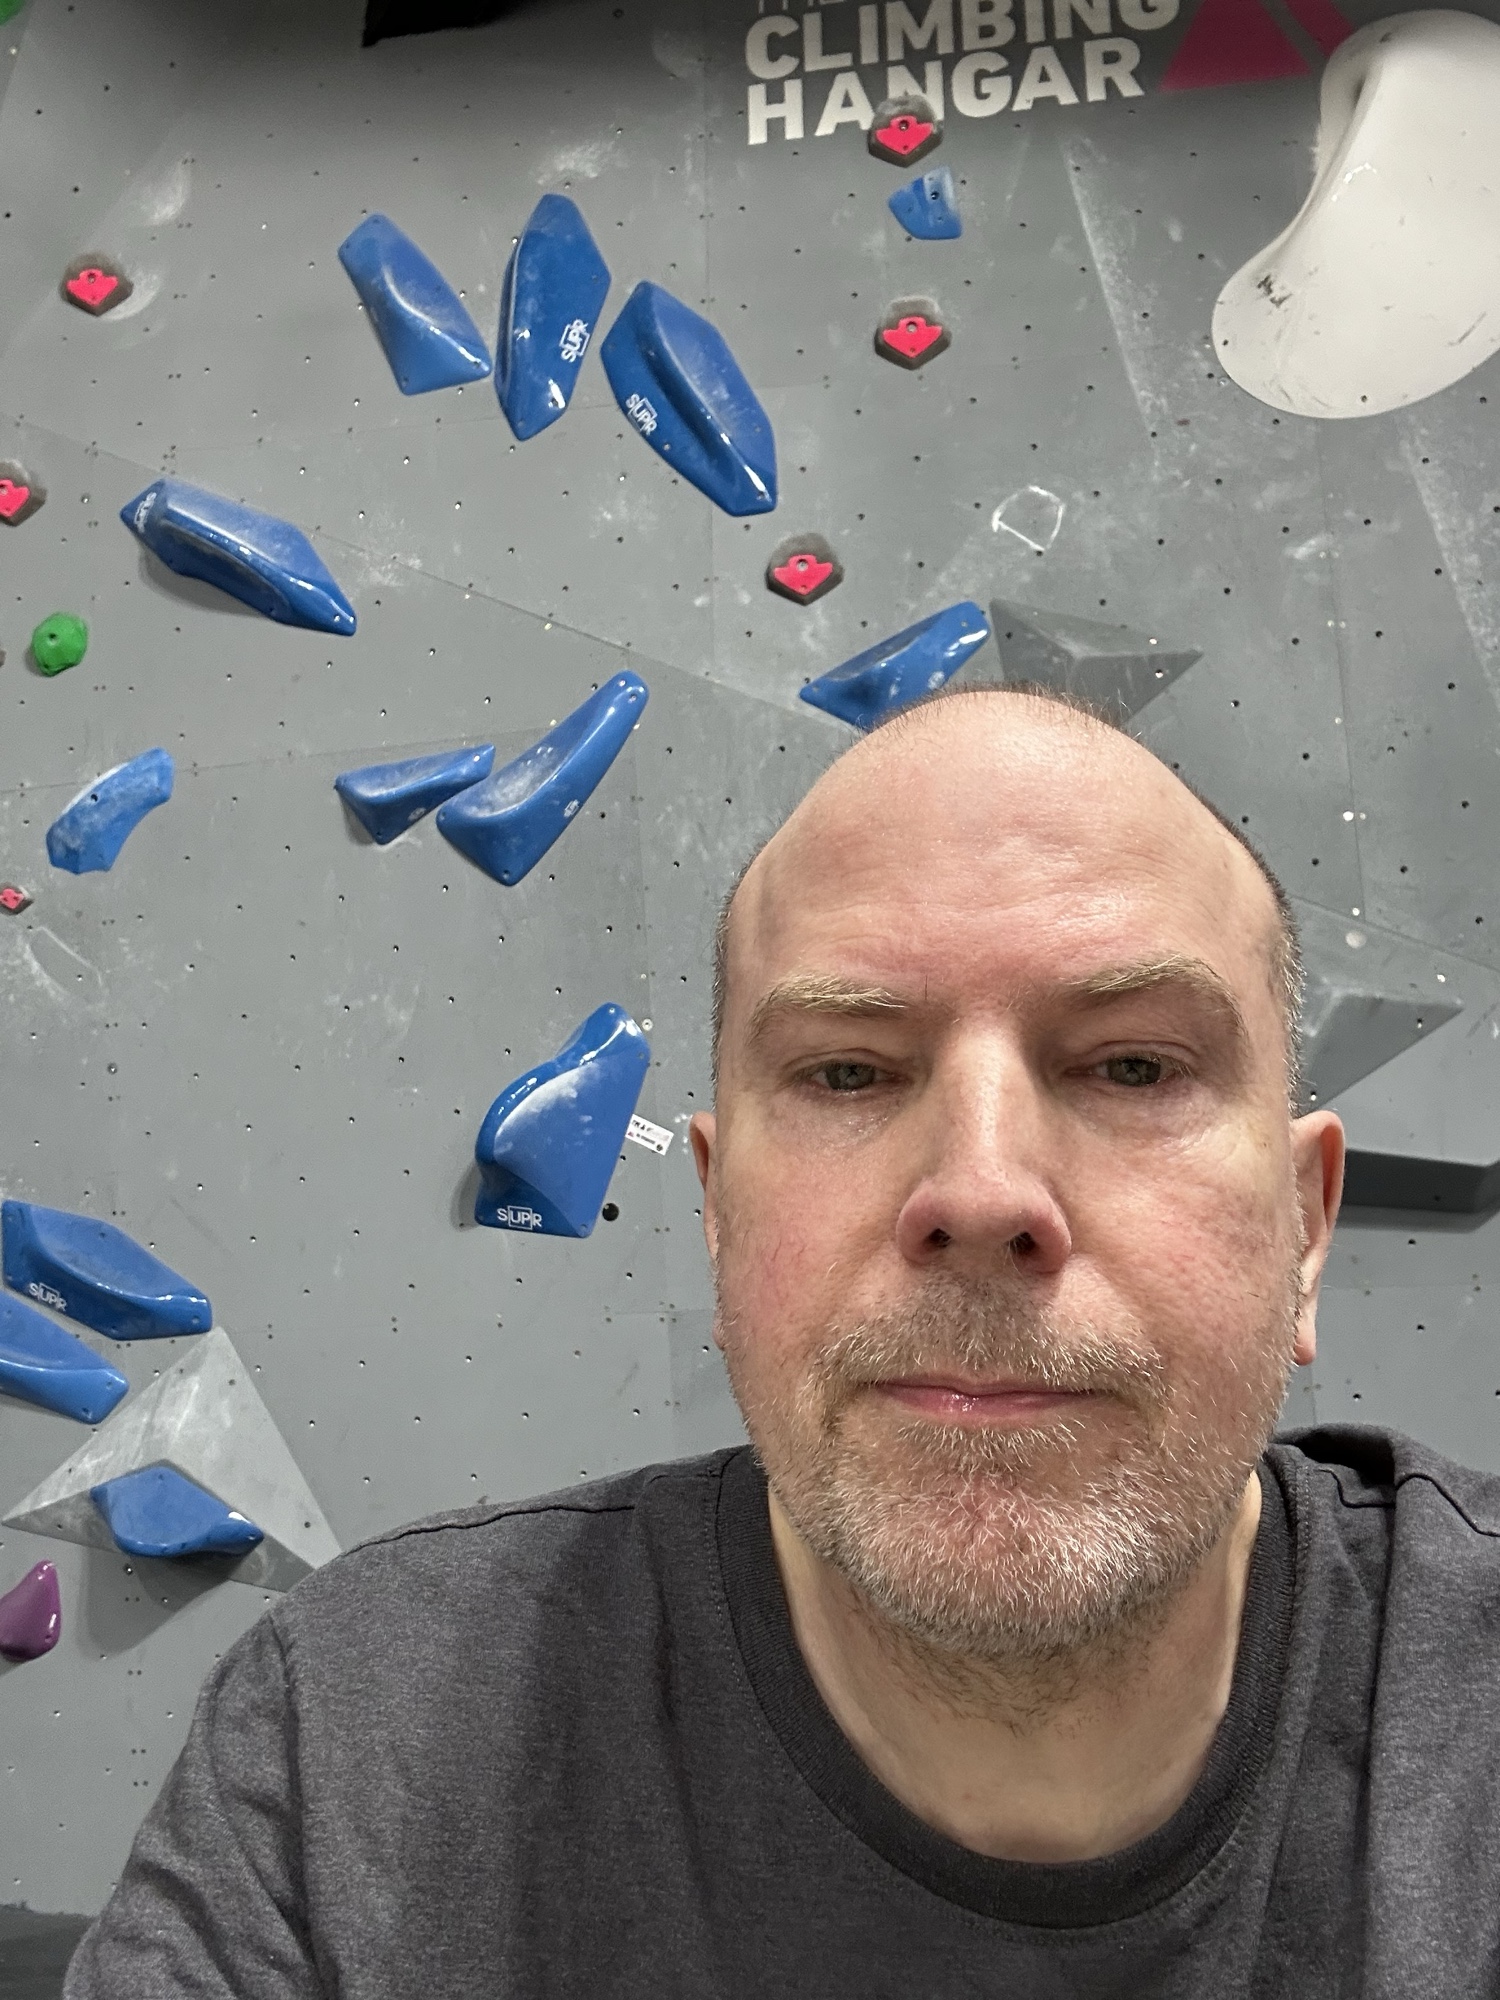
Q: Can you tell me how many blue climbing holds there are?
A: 13